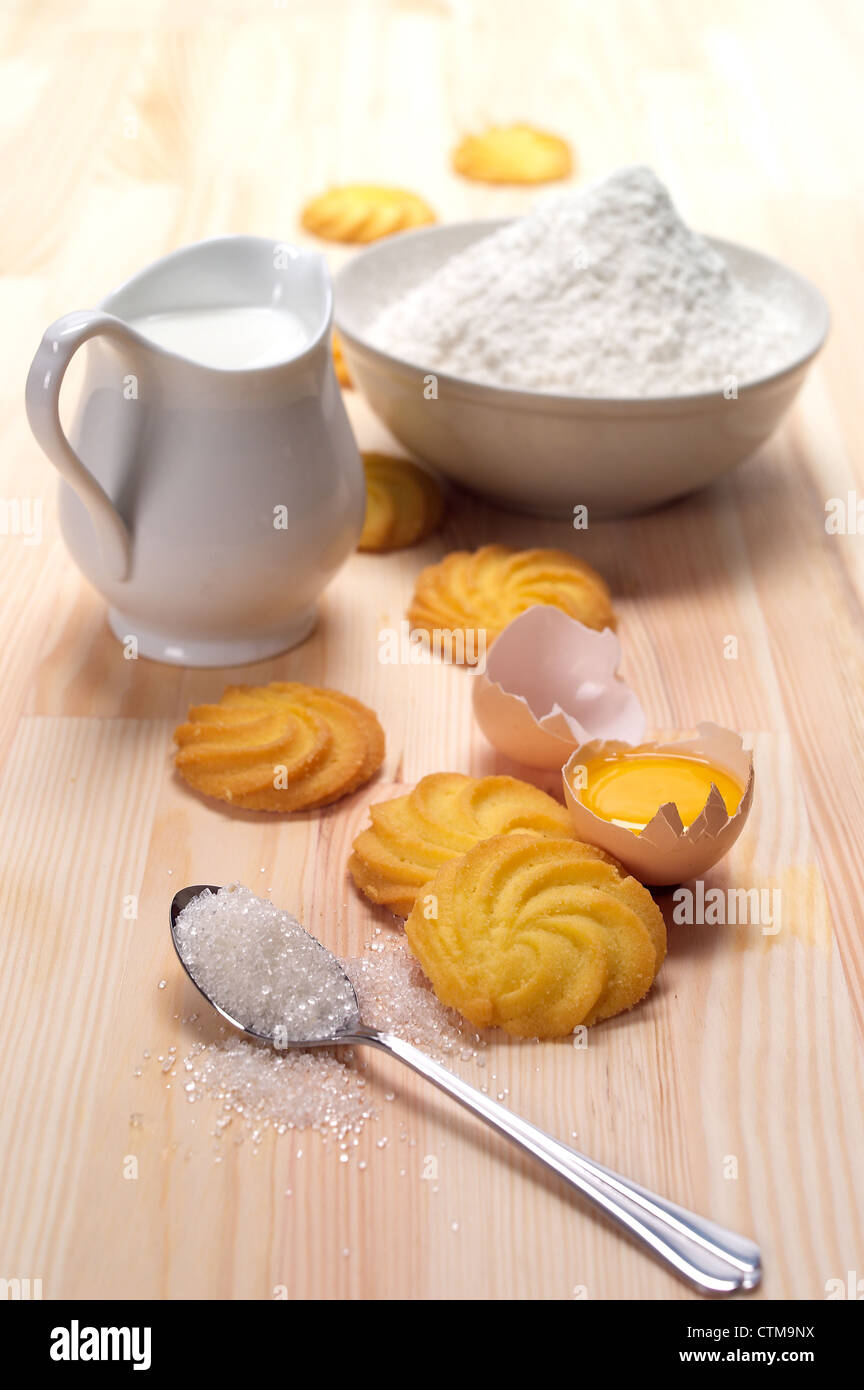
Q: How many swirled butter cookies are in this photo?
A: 8